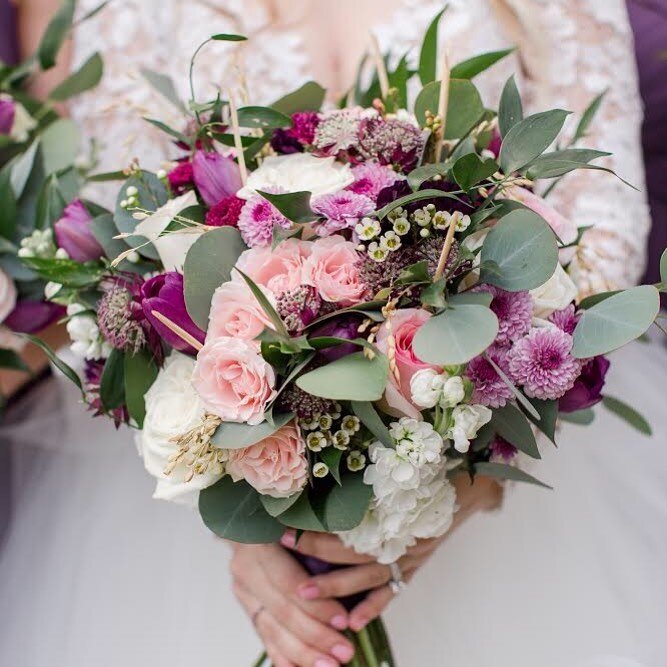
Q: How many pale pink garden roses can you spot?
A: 5